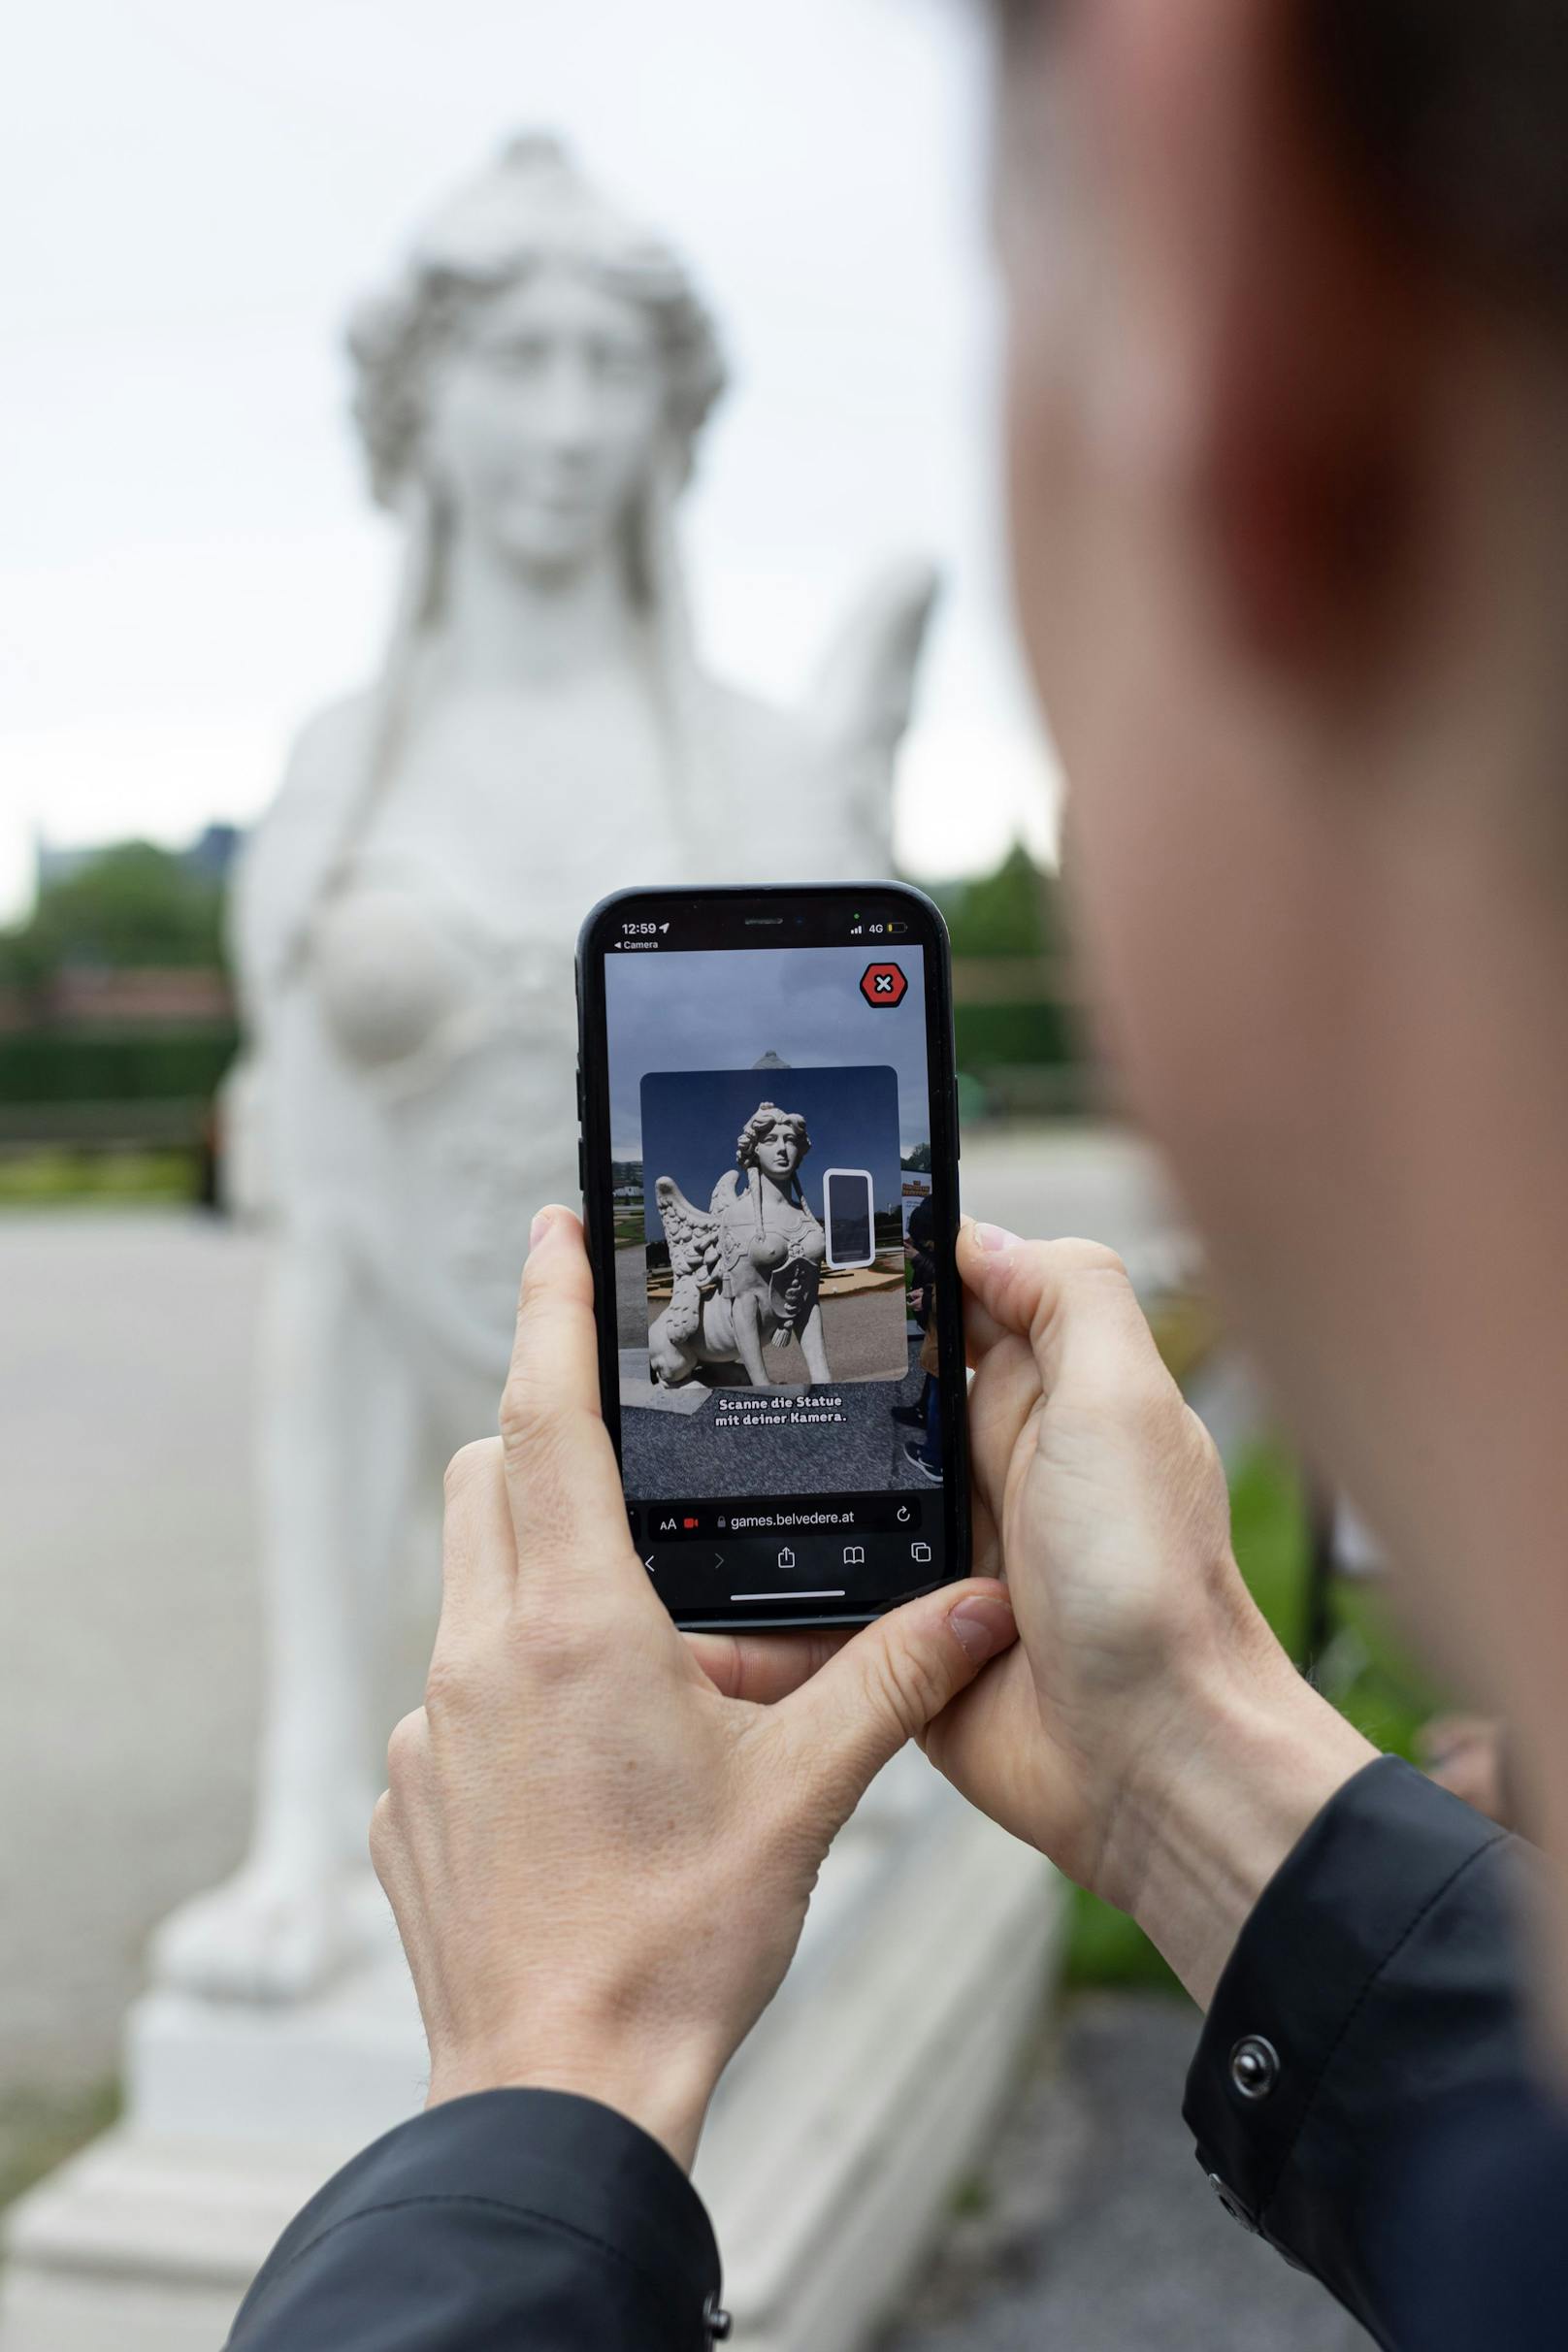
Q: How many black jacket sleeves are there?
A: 2